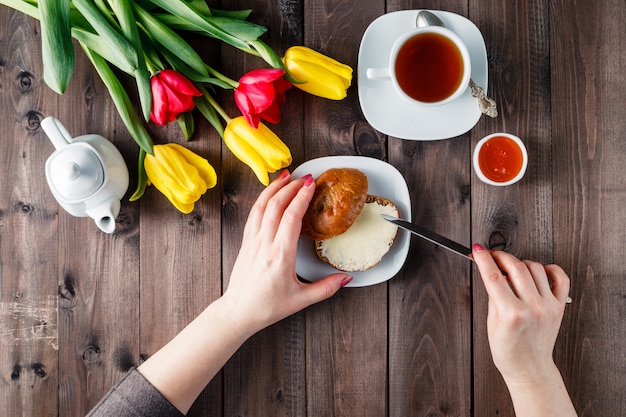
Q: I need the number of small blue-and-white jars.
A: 0